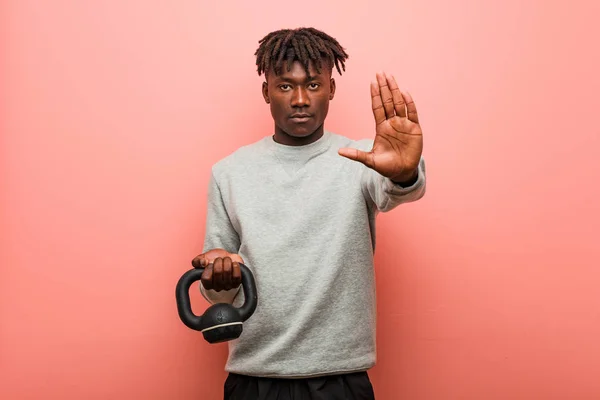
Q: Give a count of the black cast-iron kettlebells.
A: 1